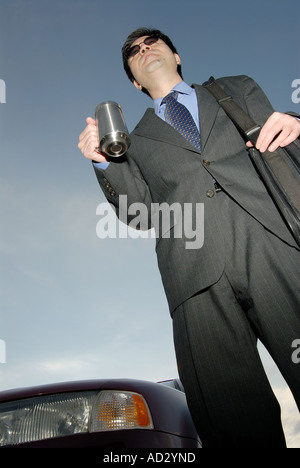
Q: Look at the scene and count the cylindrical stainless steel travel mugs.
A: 1